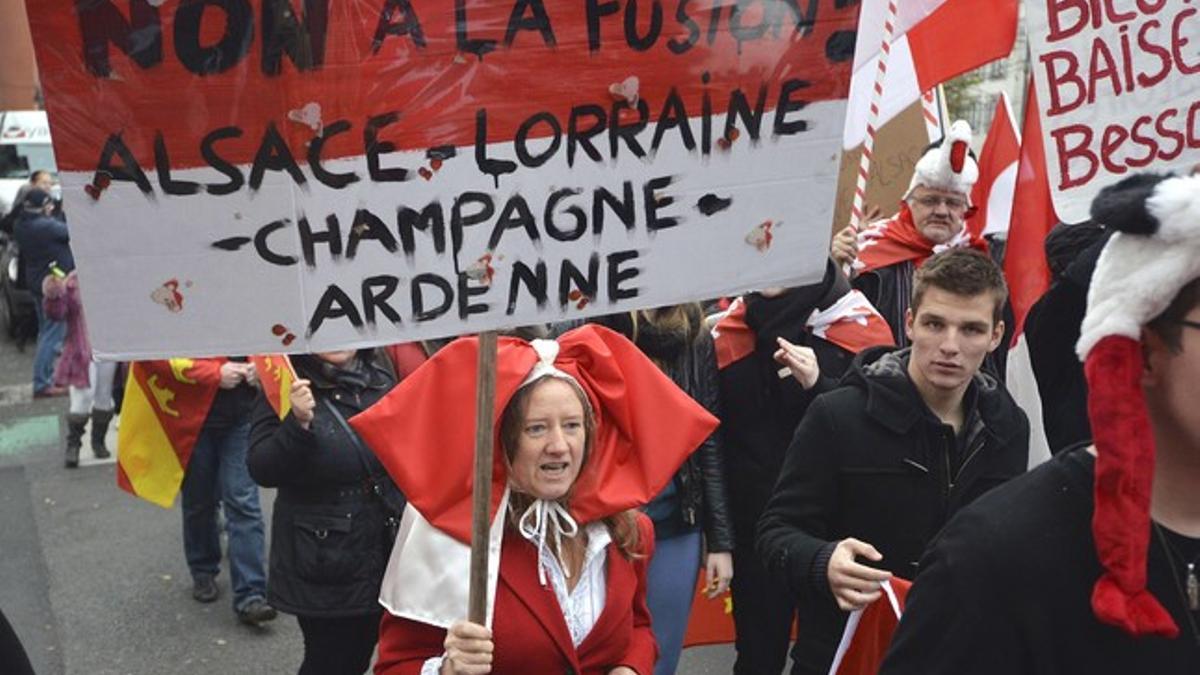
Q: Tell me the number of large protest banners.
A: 2